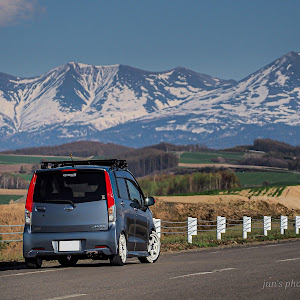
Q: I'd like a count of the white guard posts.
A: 7